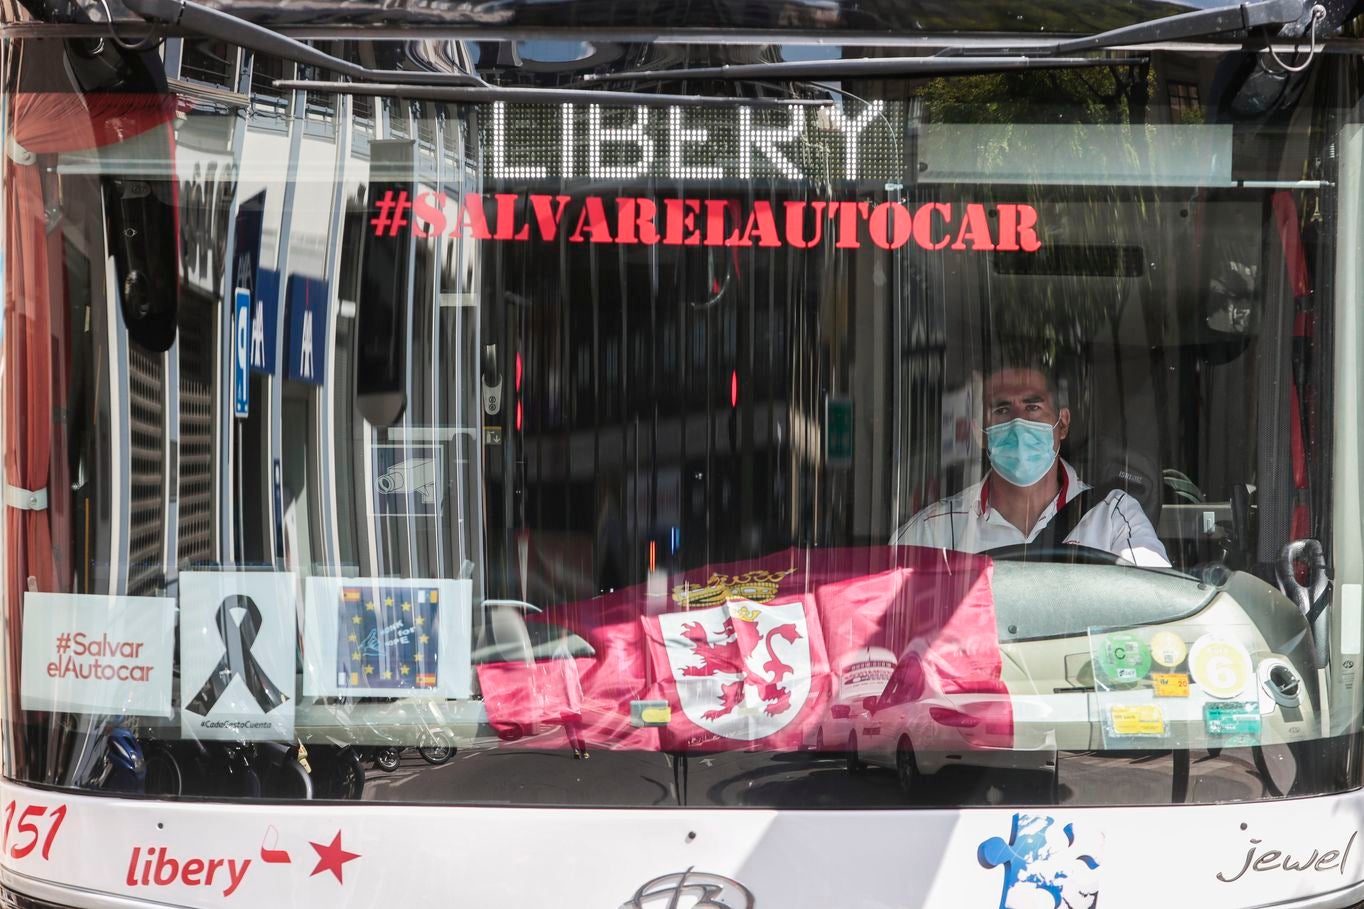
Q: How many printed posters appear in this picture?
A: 3